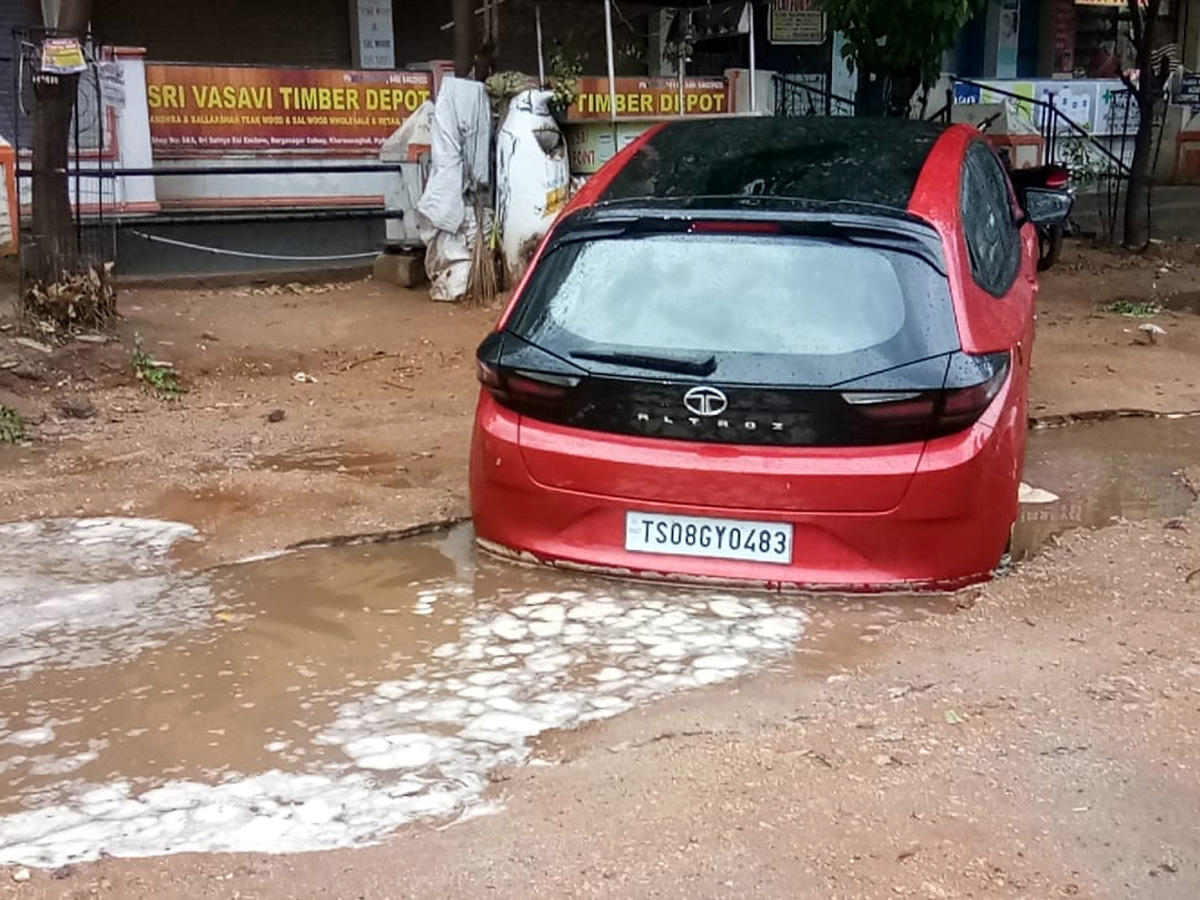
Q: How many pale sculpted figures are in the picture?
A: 1